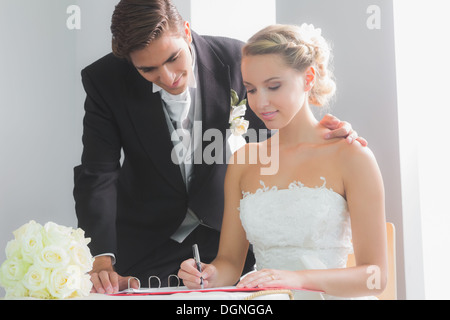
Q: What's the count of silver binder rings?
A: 3